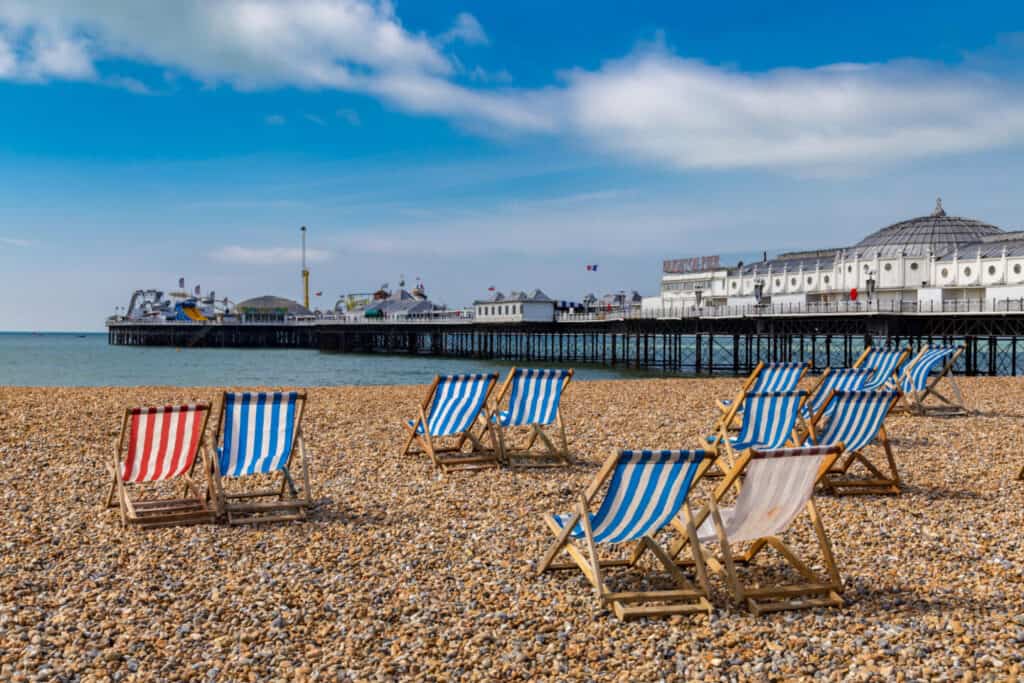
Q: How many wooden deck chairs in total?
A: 12